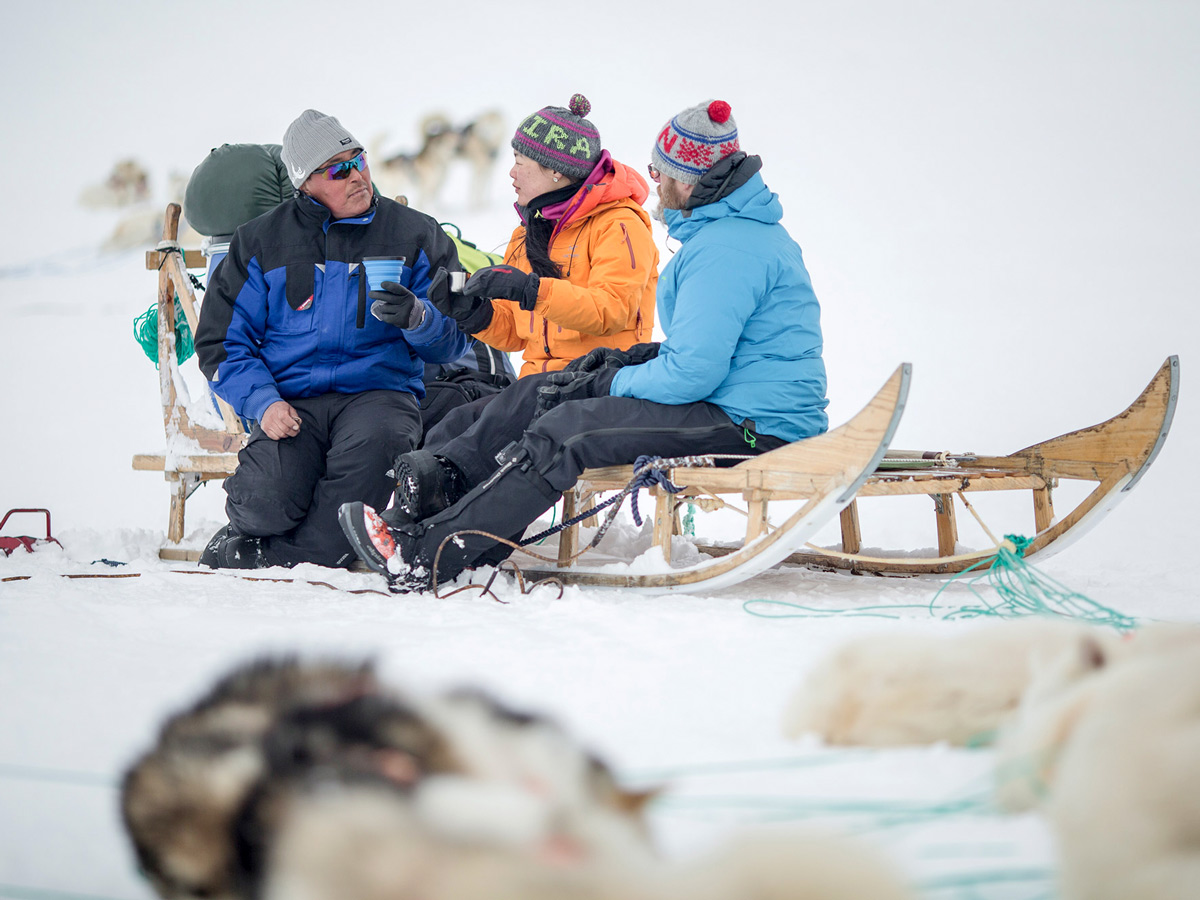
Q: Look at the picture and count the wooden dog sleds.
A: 1